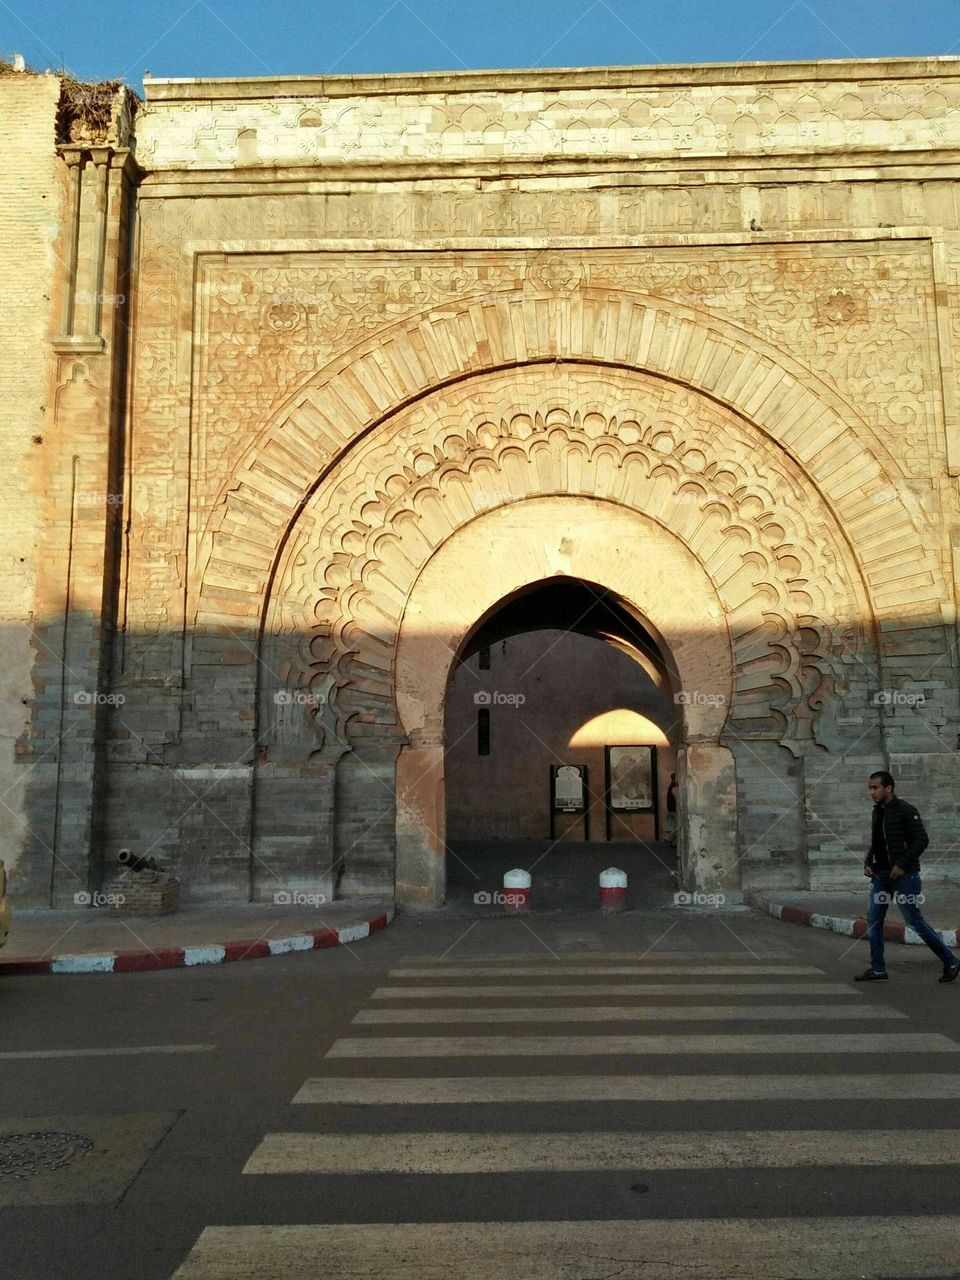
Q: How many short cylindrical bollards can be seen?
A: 2